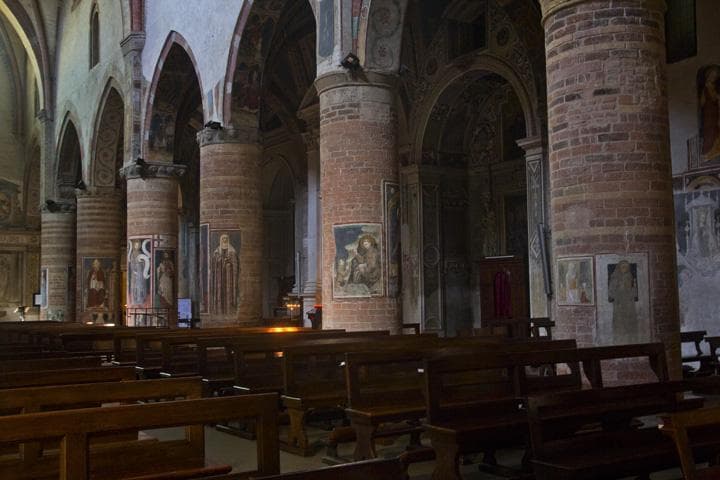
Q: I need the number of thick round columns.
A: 6